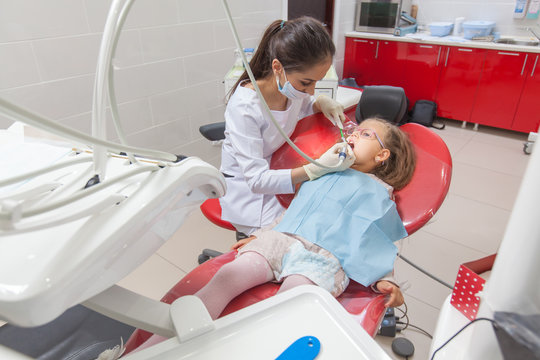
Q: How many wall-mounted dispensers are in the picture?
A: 2